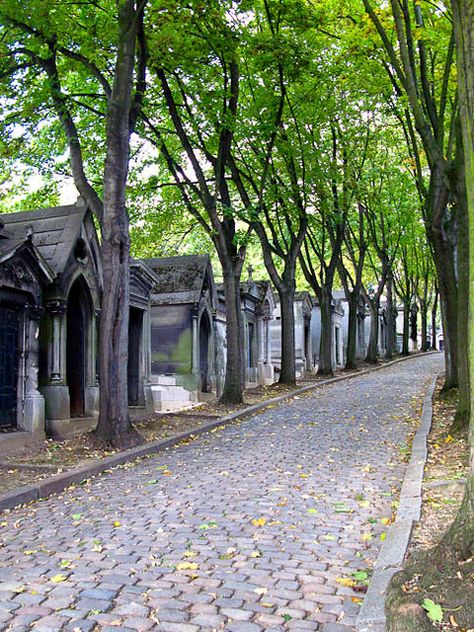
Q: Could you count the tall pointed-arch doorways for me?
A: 2